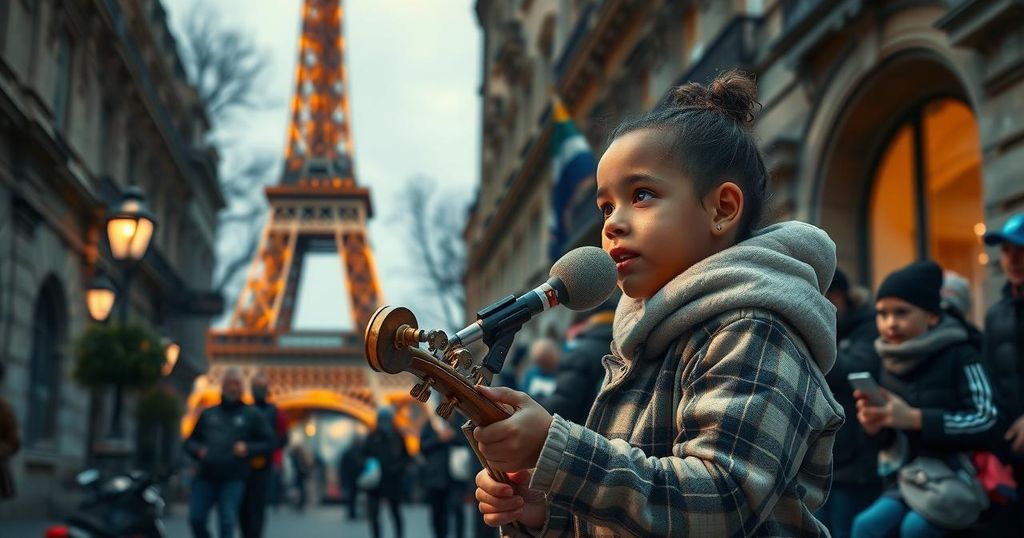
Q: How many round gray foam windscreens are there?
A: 1